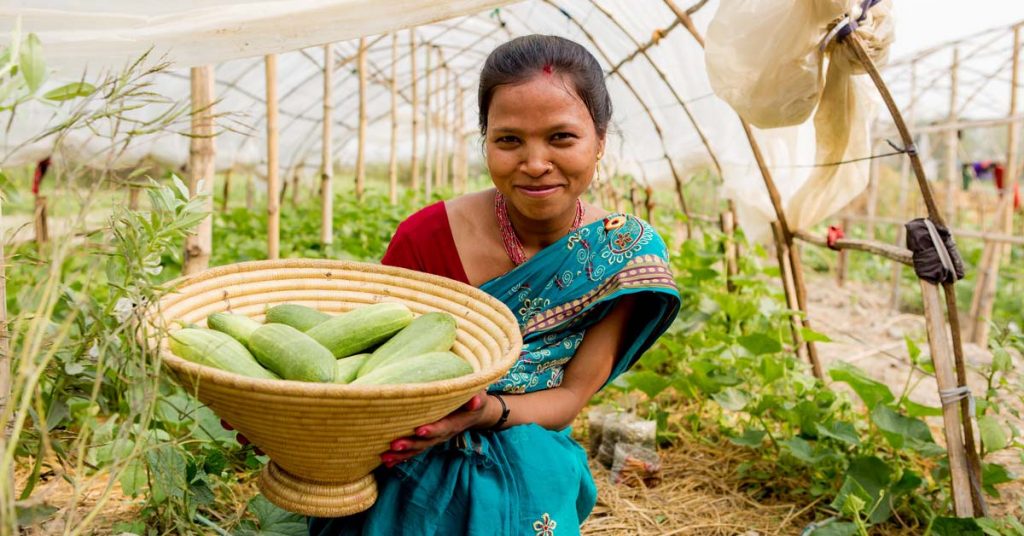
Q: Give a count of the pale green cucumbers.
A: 8